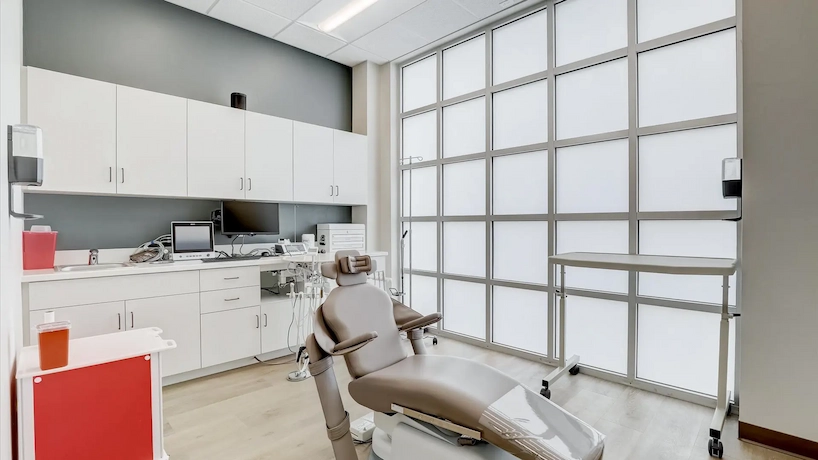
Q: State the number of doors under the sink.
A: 2